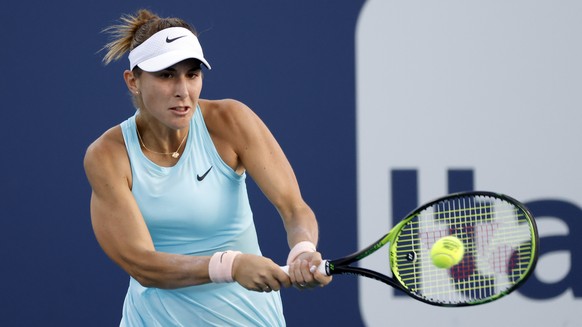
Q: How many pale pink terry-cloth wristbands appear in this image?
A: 2